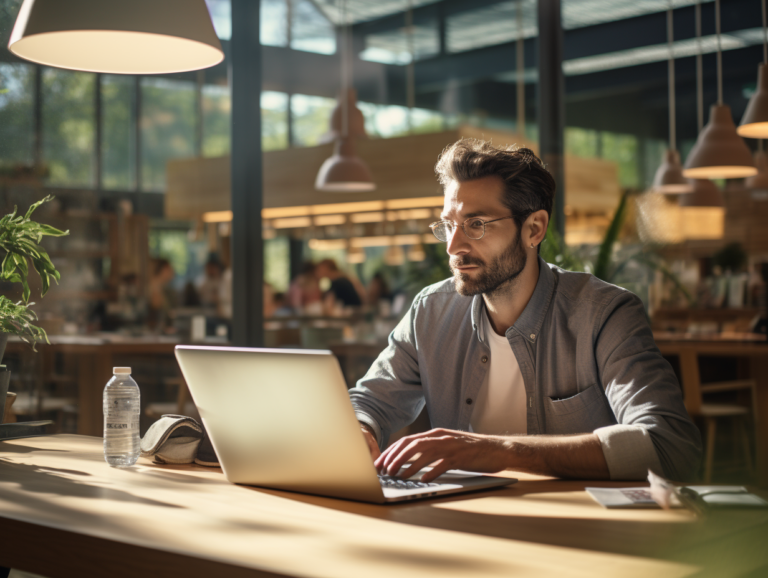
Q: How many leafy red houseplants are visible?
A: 0